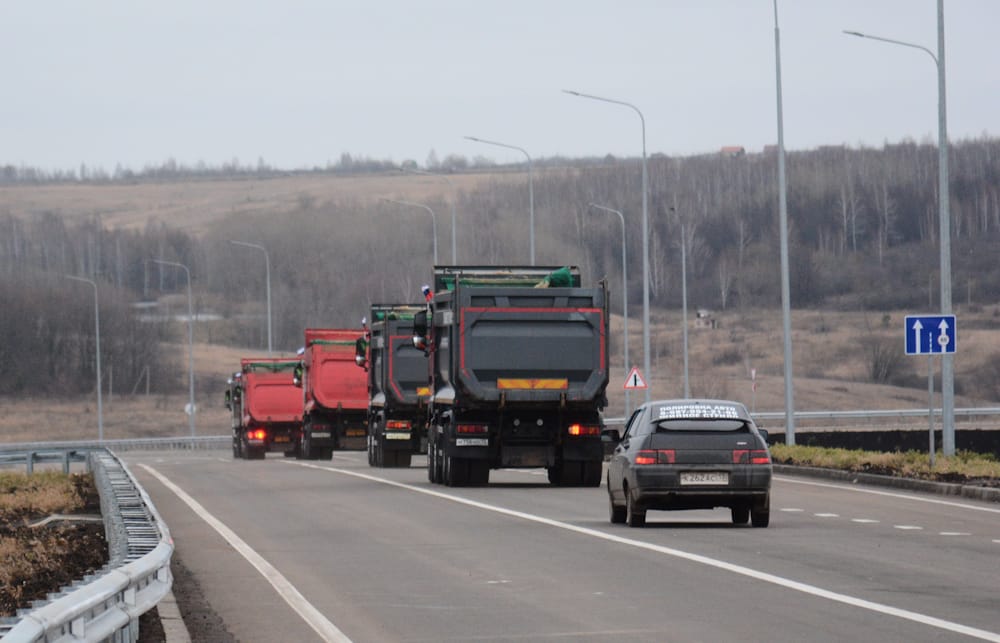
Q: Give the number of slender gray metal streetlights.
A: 11